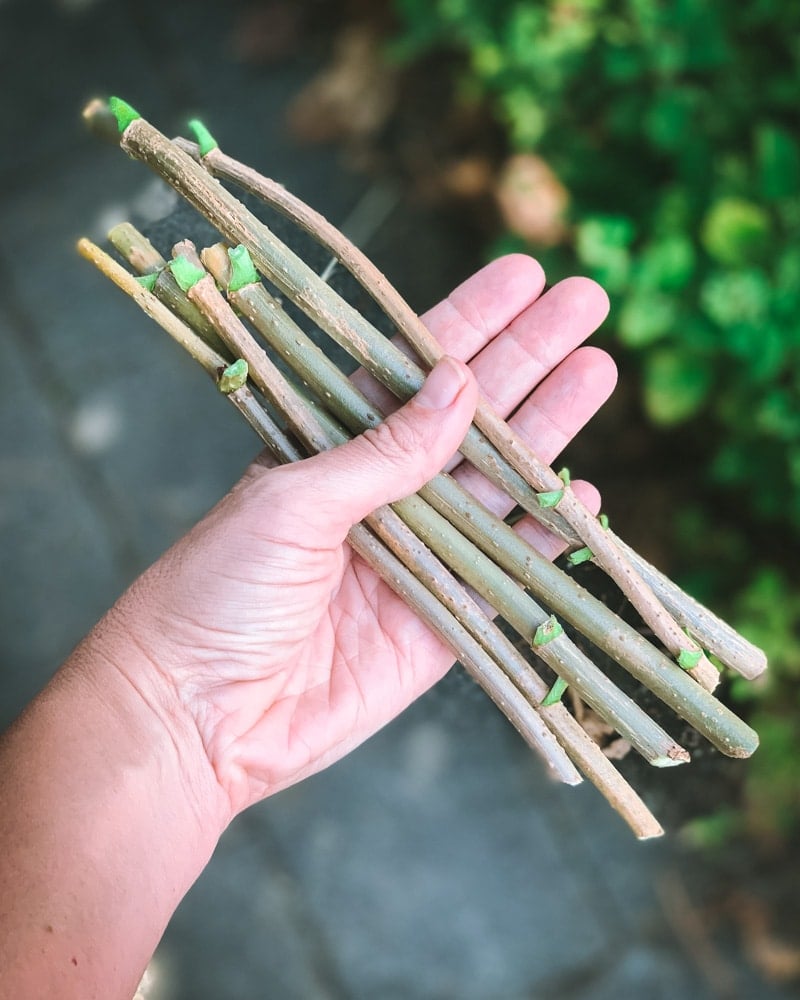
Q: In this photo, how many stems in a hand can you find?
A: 6